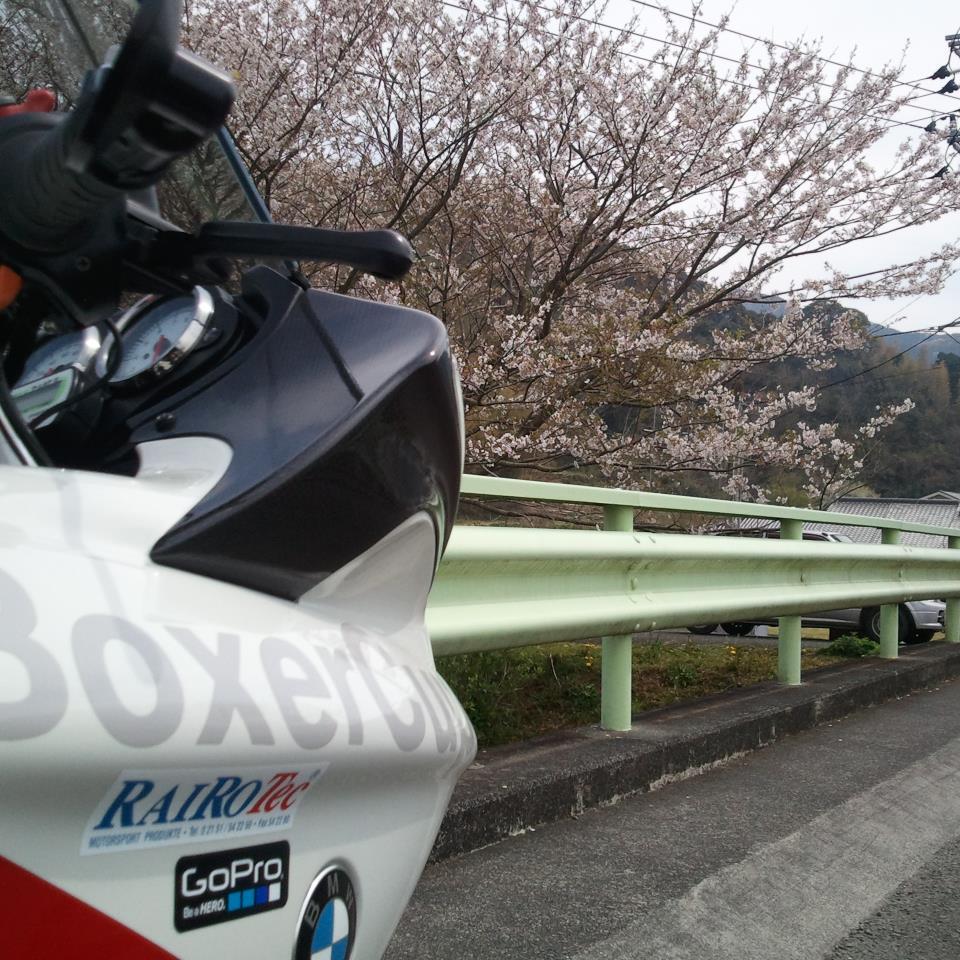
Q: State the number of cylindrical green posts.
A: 4